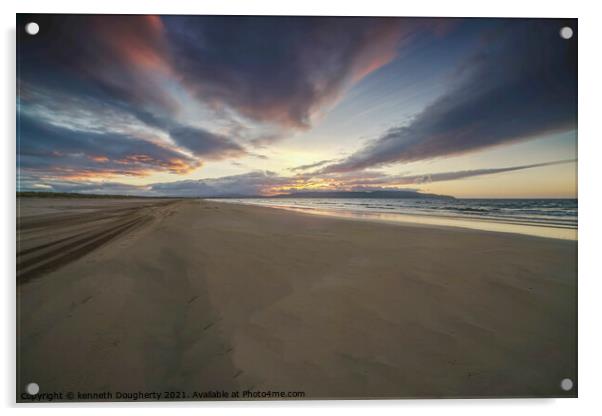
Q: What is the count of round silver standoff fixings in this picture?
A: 4